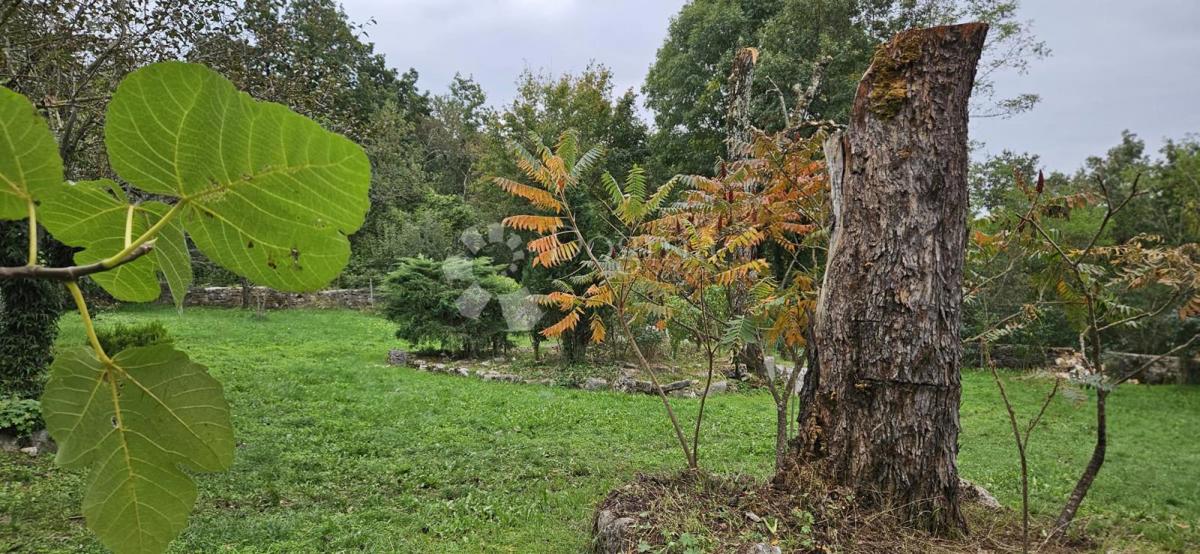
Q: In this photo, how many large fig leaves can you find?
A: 4